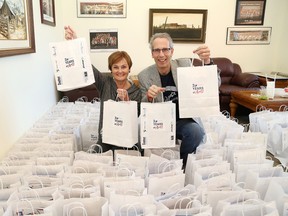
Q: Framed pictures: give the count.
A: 7